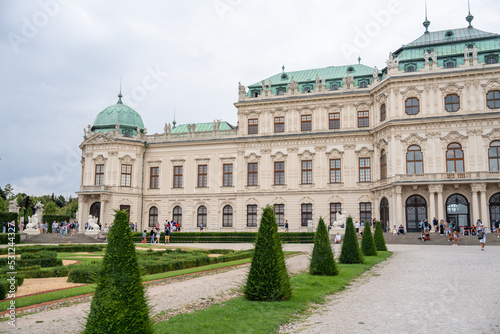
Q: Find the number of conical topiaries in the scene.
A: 6